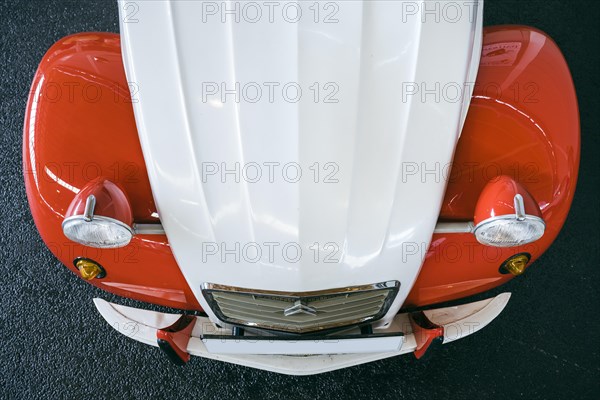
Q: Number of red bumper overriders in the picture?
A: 2